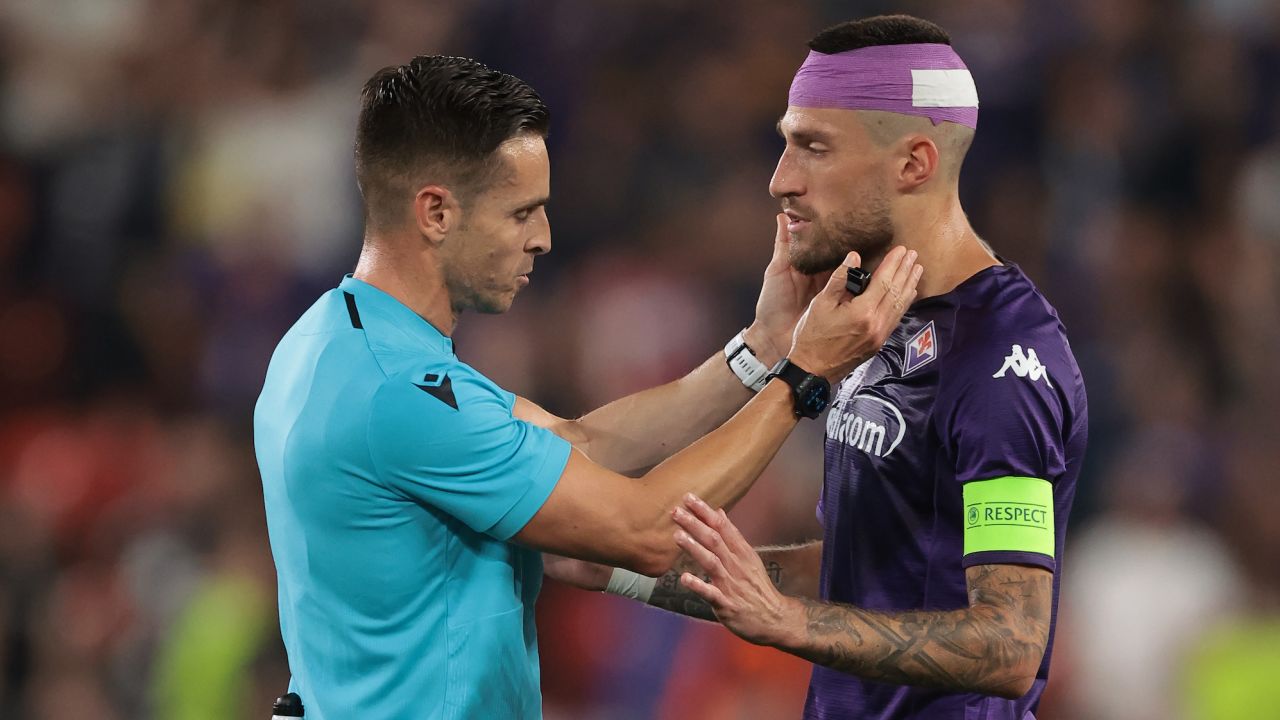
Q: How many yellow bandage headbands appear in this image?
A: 0